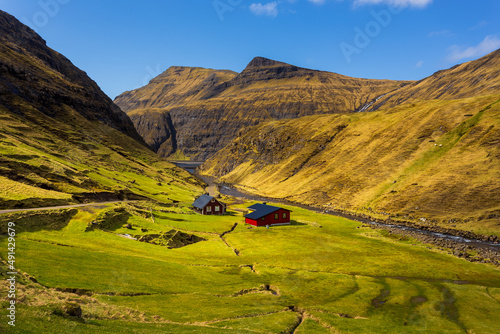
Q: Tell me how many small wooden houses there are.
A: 2